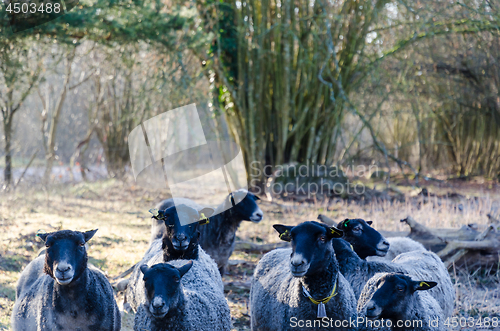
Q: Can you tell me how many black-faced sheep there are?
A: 7